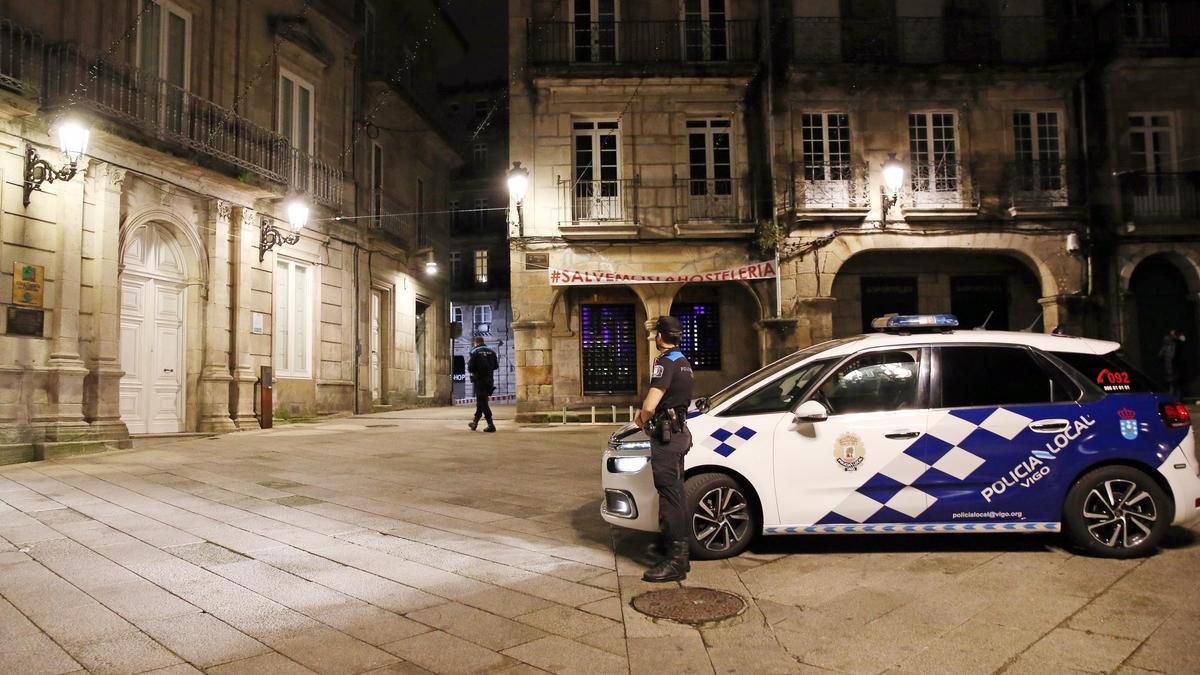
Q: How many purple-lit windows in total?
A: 2